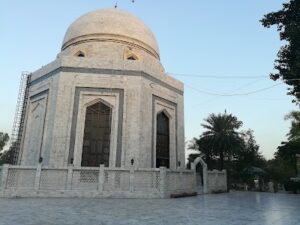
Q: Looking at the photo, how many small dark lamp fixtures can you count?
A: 4